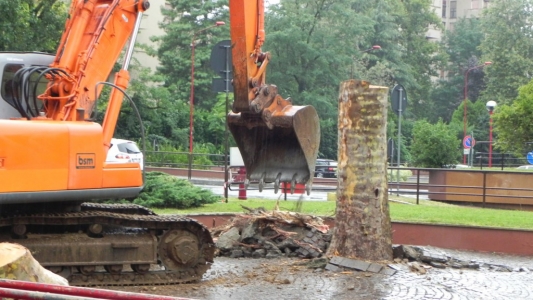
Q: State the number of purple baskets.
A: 0